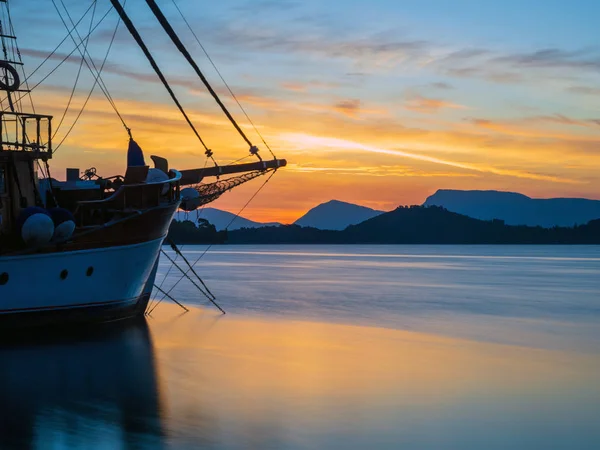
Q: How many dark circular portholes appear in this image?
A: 3